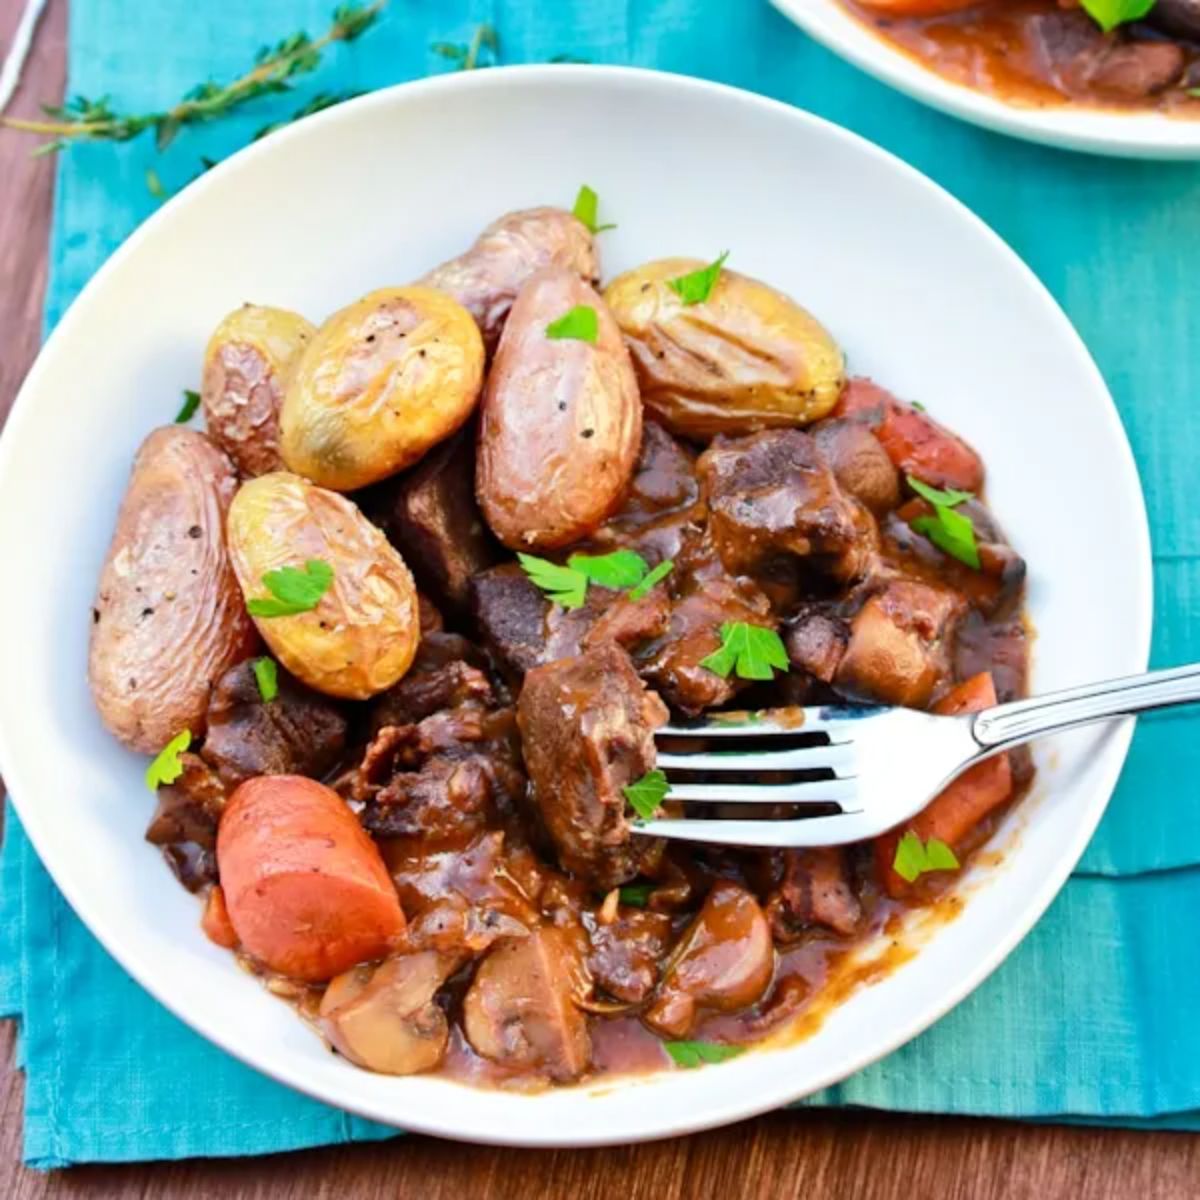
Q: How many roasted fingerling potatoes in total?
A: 7